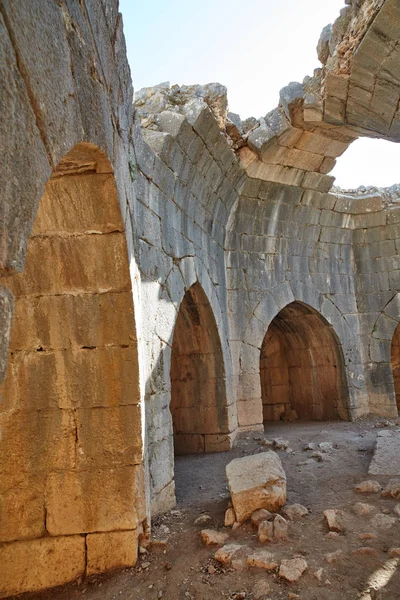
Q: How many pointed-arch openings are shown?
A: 4